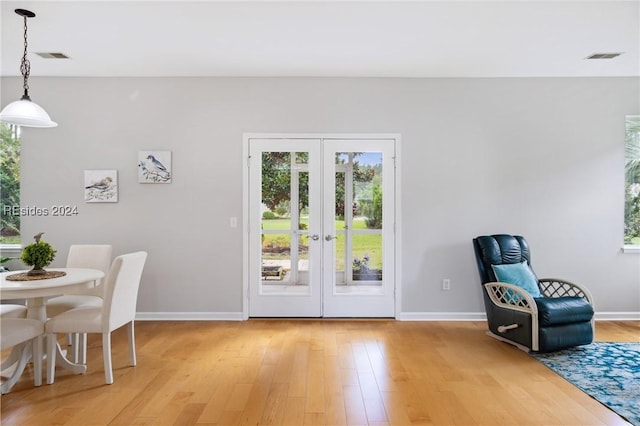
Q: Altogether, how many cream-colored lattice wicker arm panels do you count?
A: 2